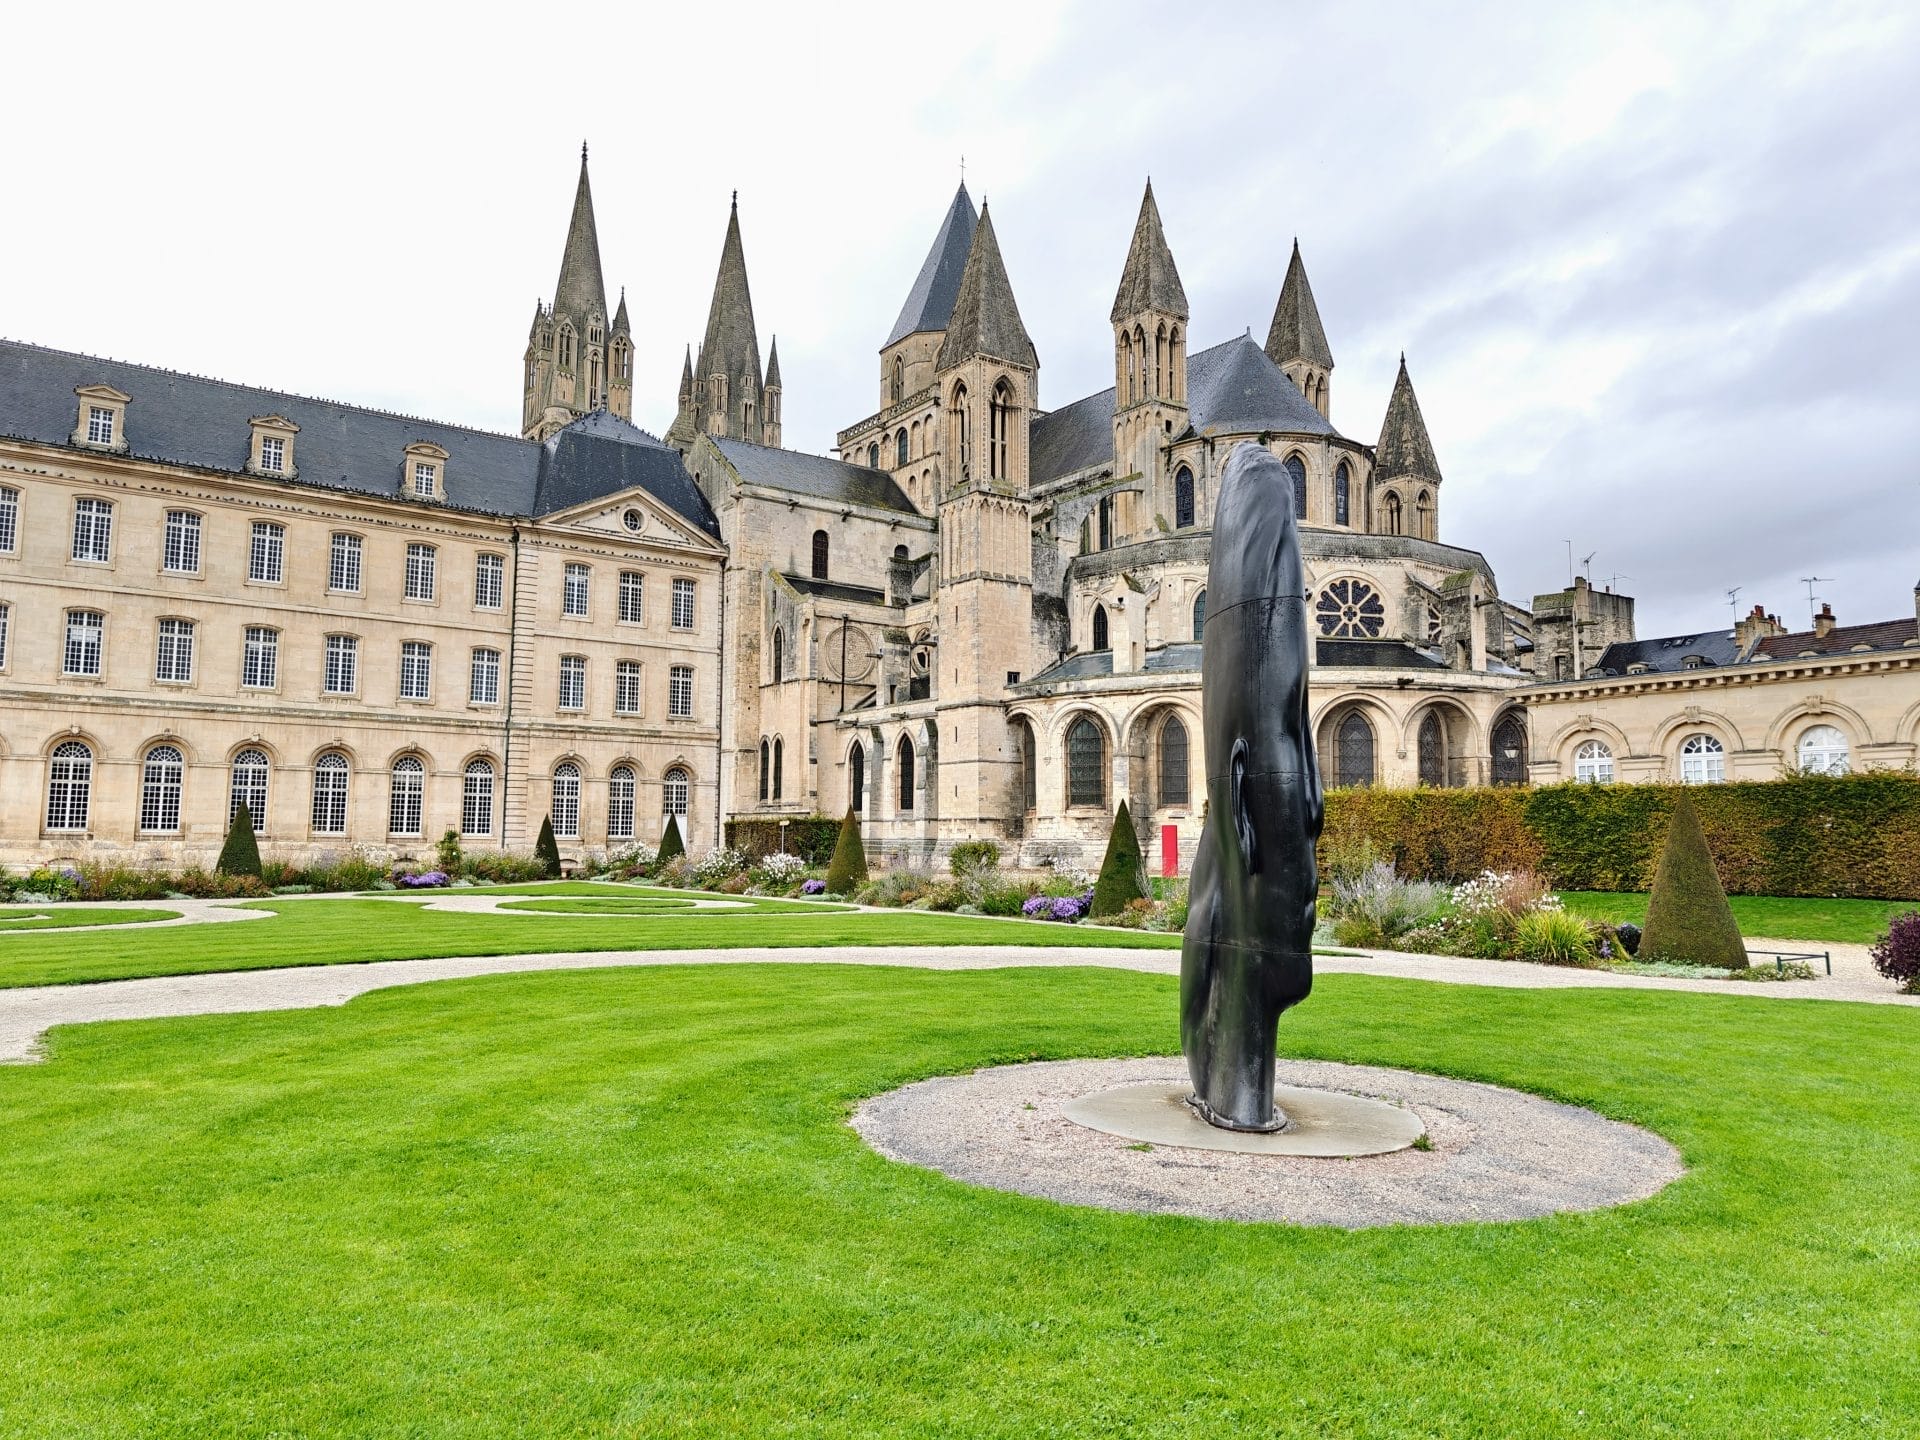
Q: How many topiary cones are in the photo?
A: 6